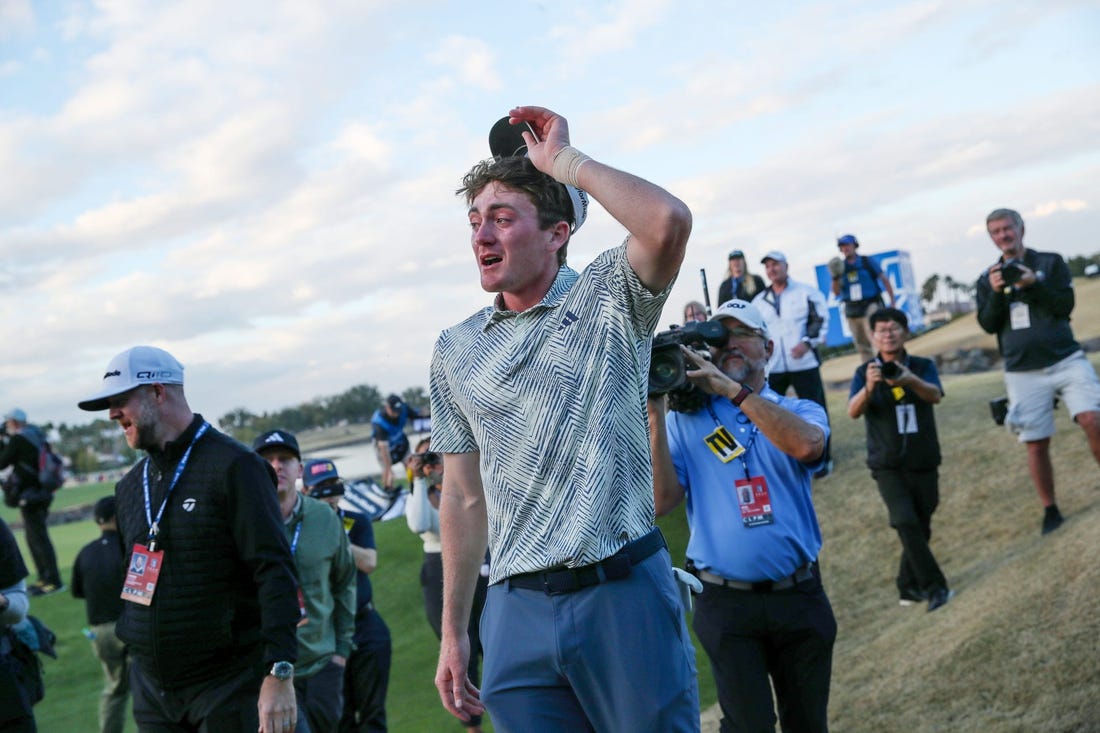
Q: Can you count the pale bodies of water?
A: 1